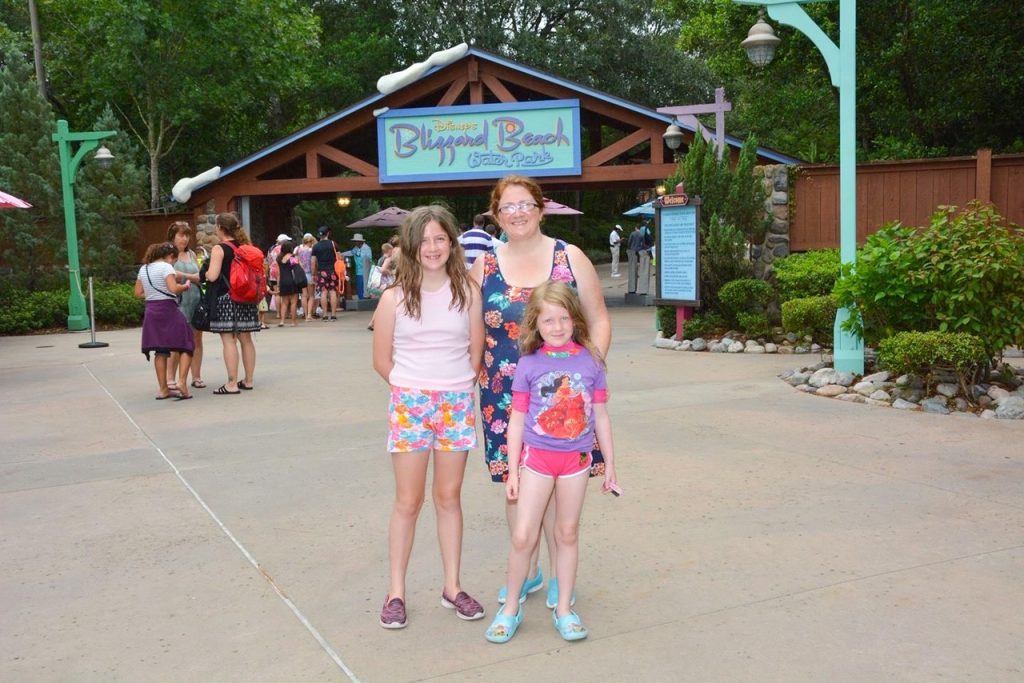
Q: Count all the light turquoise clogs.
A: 2